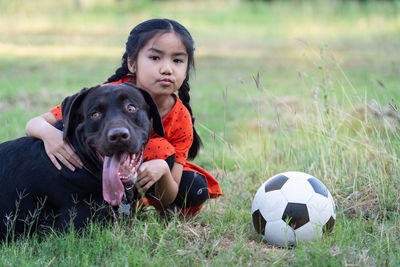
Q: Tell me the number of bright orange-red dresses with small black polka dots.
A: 1